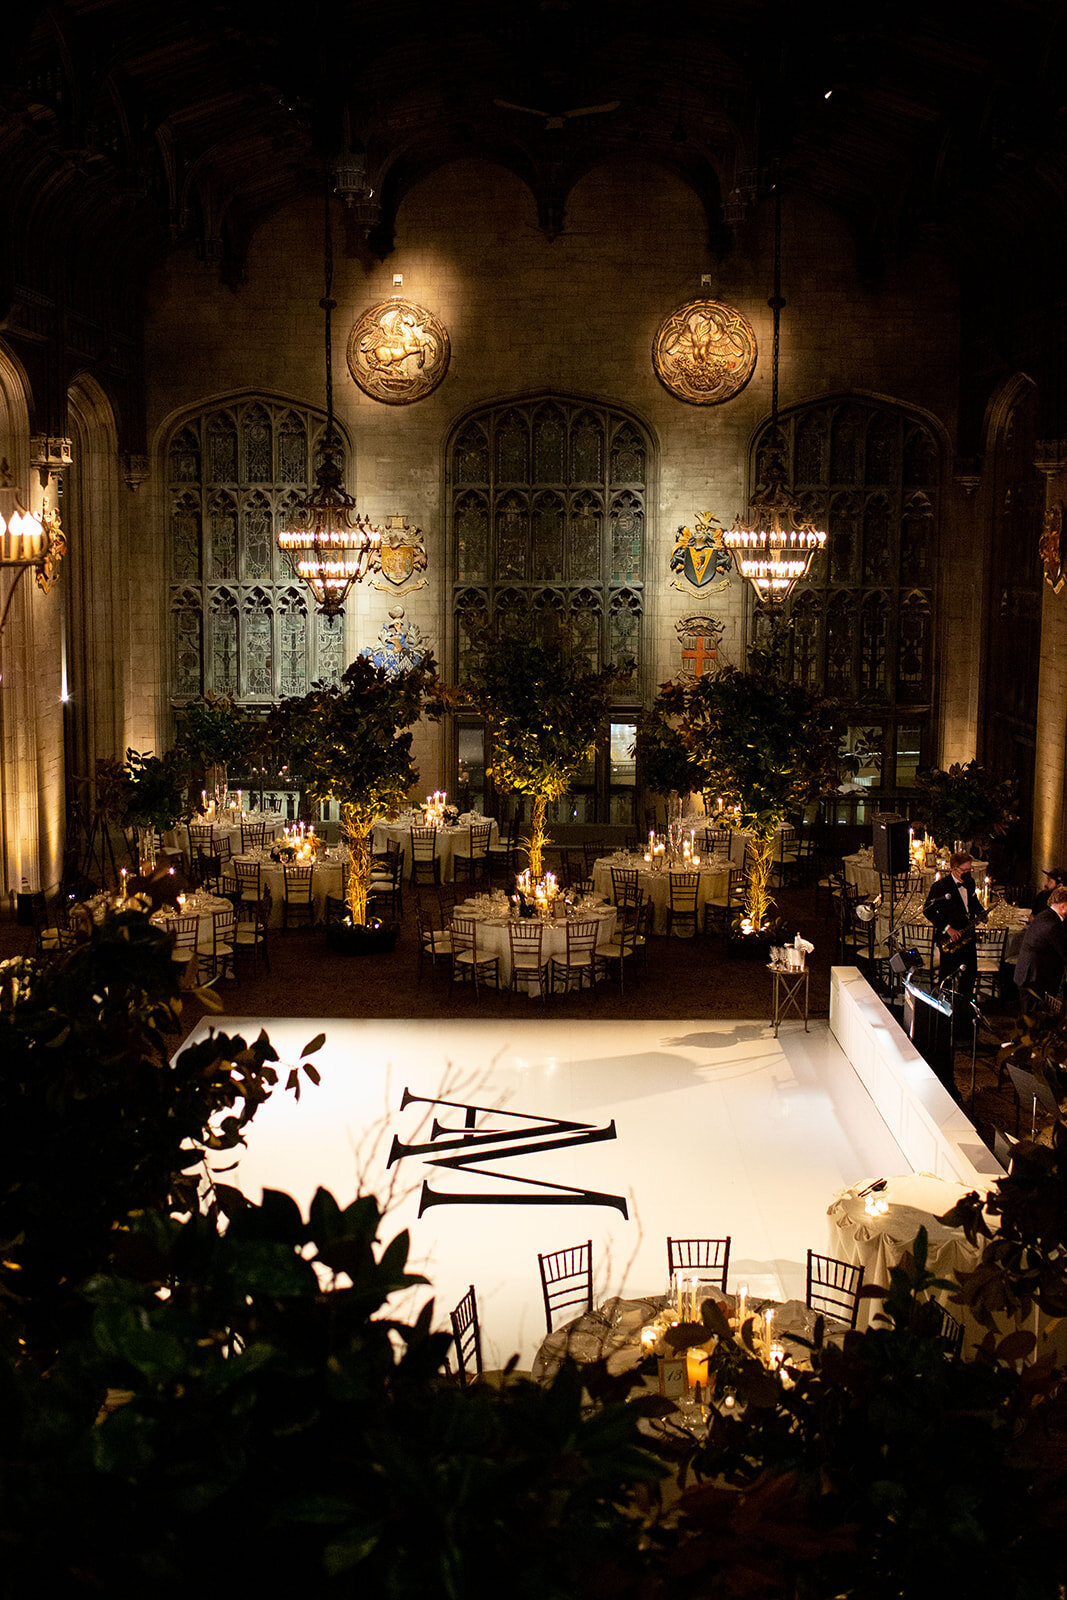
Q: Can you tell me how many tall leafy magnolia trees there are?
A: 3